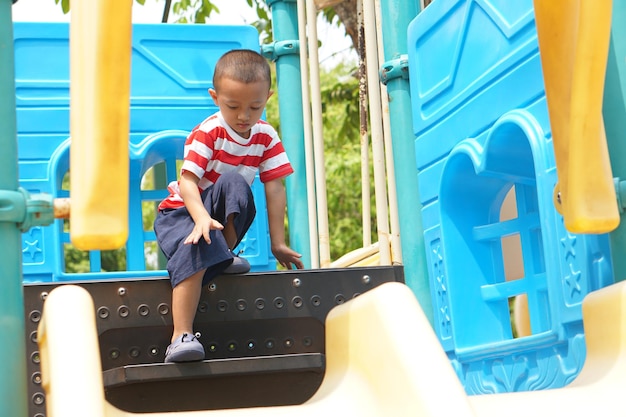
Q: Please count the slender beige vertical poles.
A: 5